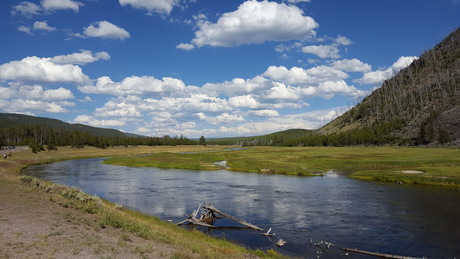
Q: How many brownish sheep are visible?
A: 0